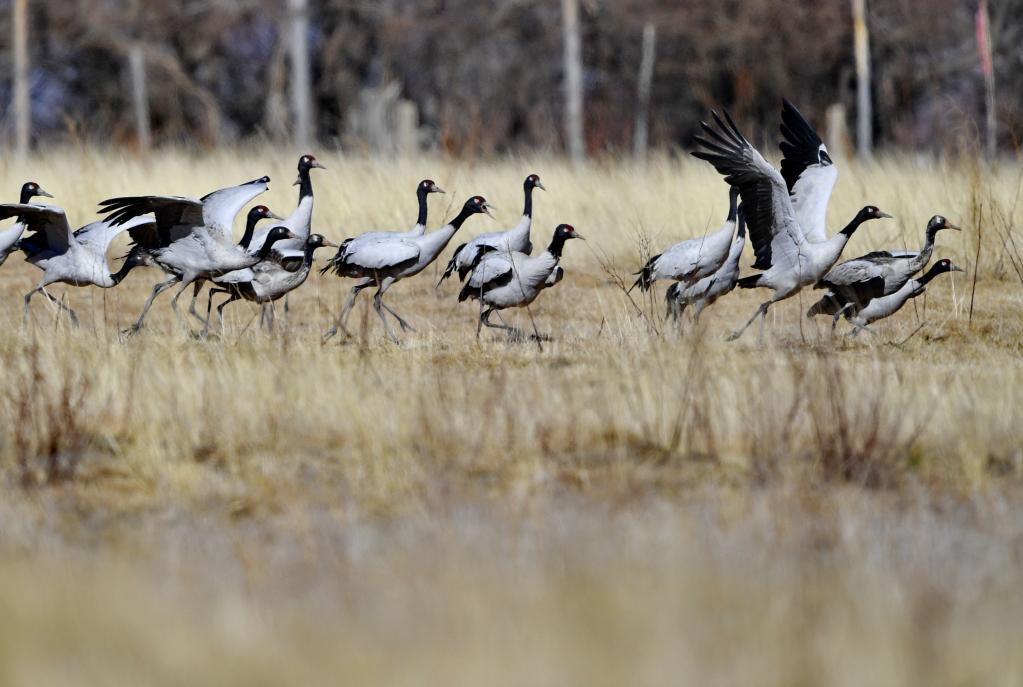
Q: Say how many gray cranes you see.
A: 15